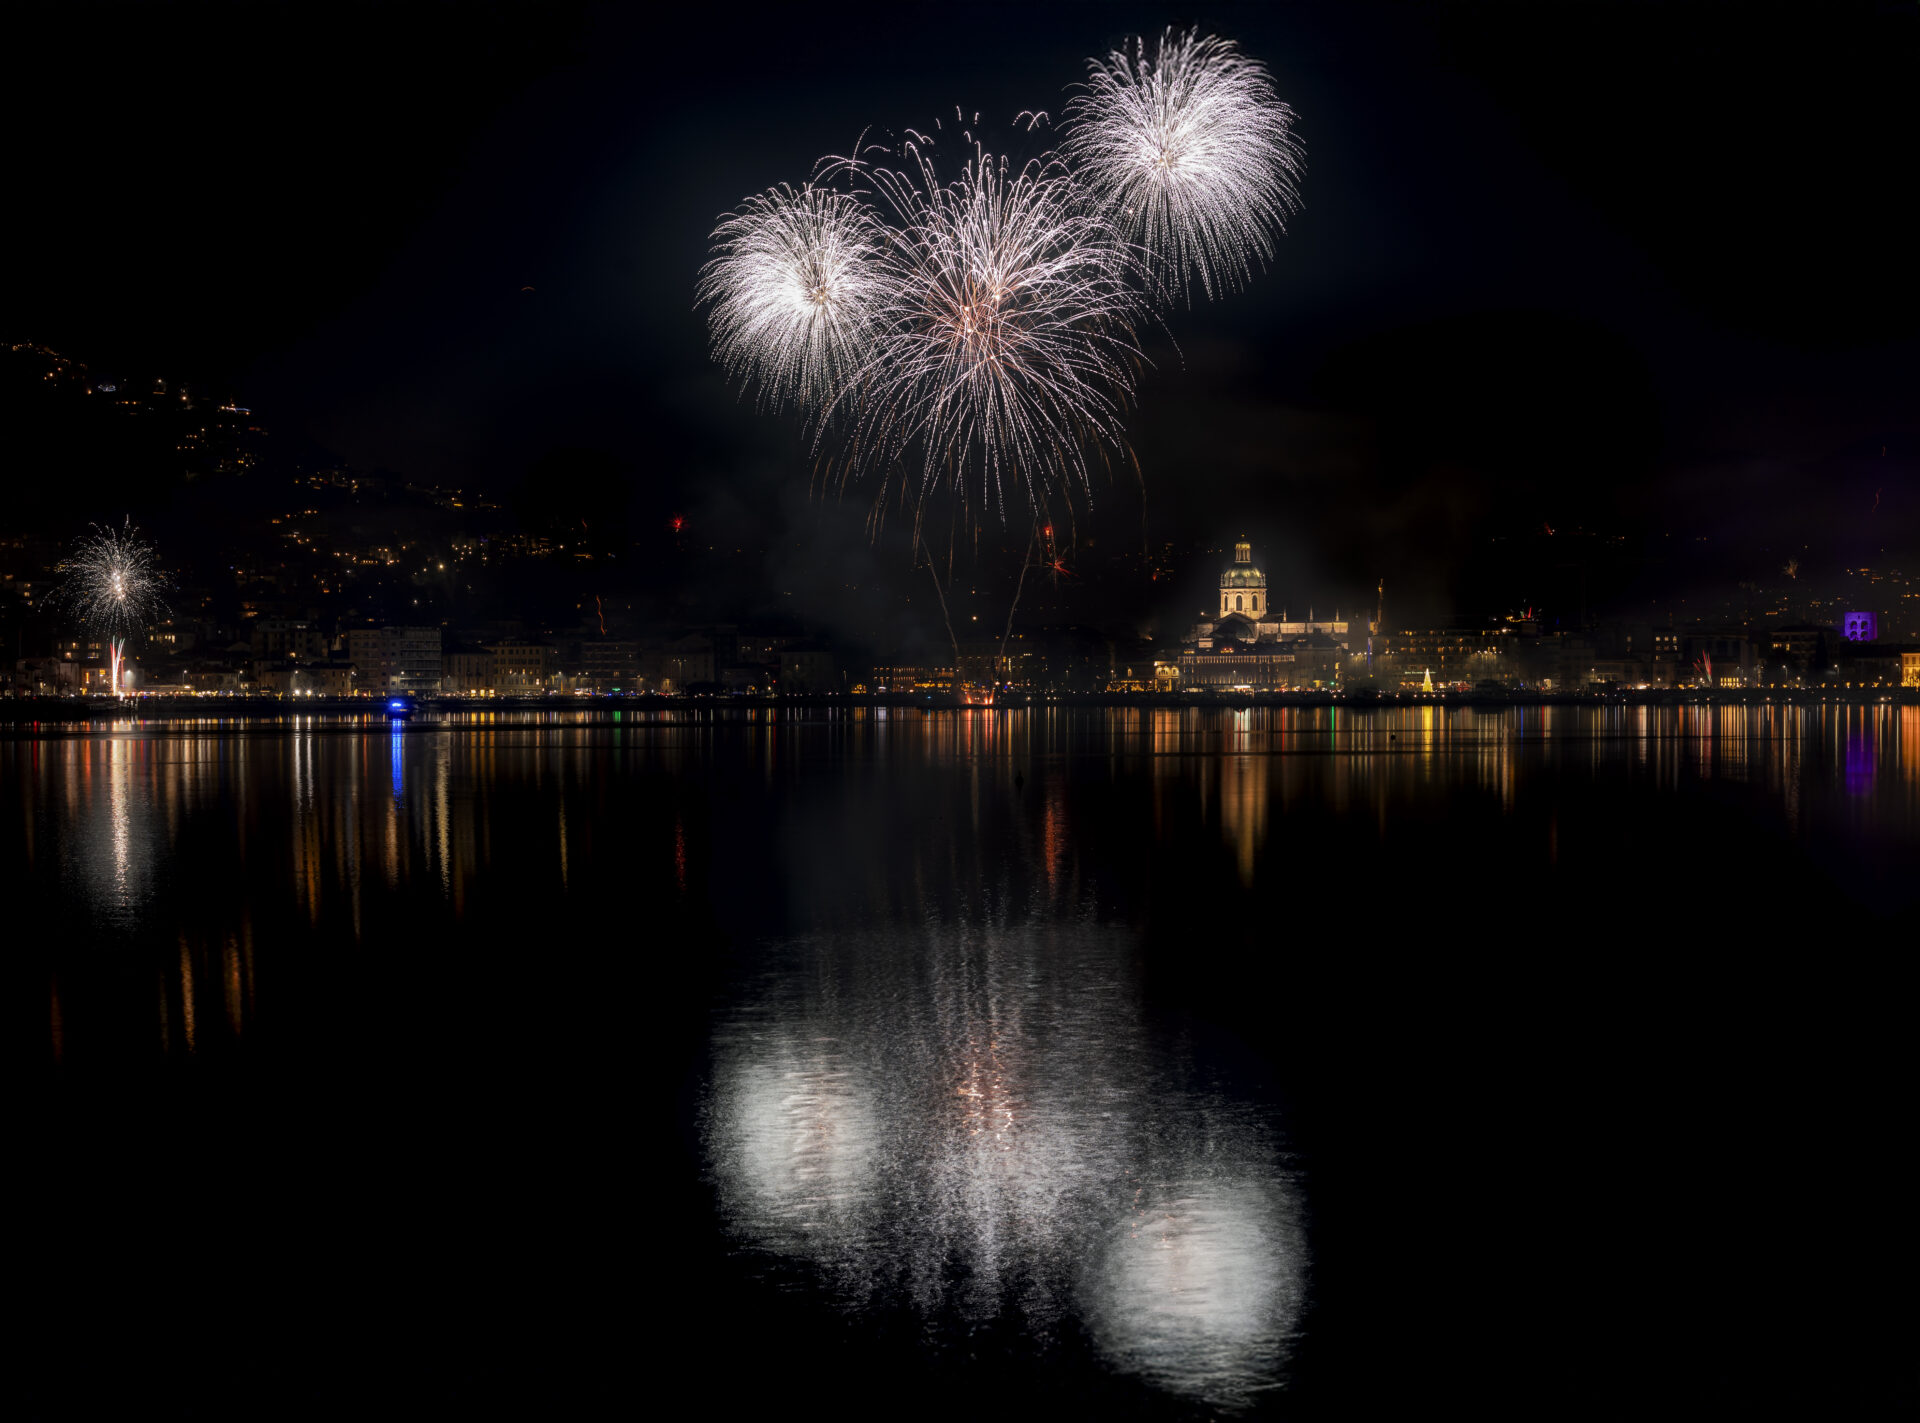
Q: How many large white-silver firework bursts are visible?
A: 3